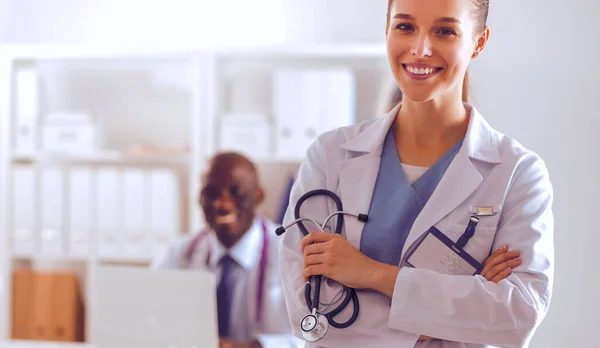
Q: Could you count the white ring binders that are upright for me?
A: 10